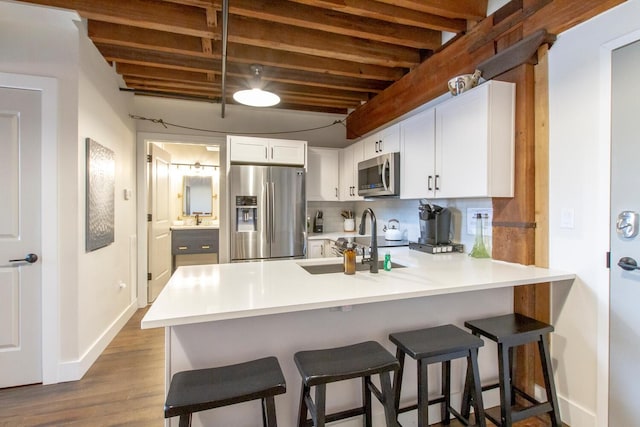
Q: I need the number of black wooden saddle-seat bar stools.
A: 4